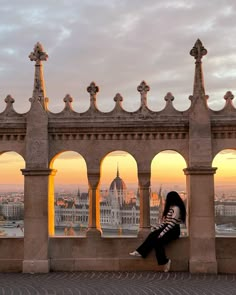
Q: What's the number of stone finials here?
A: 9